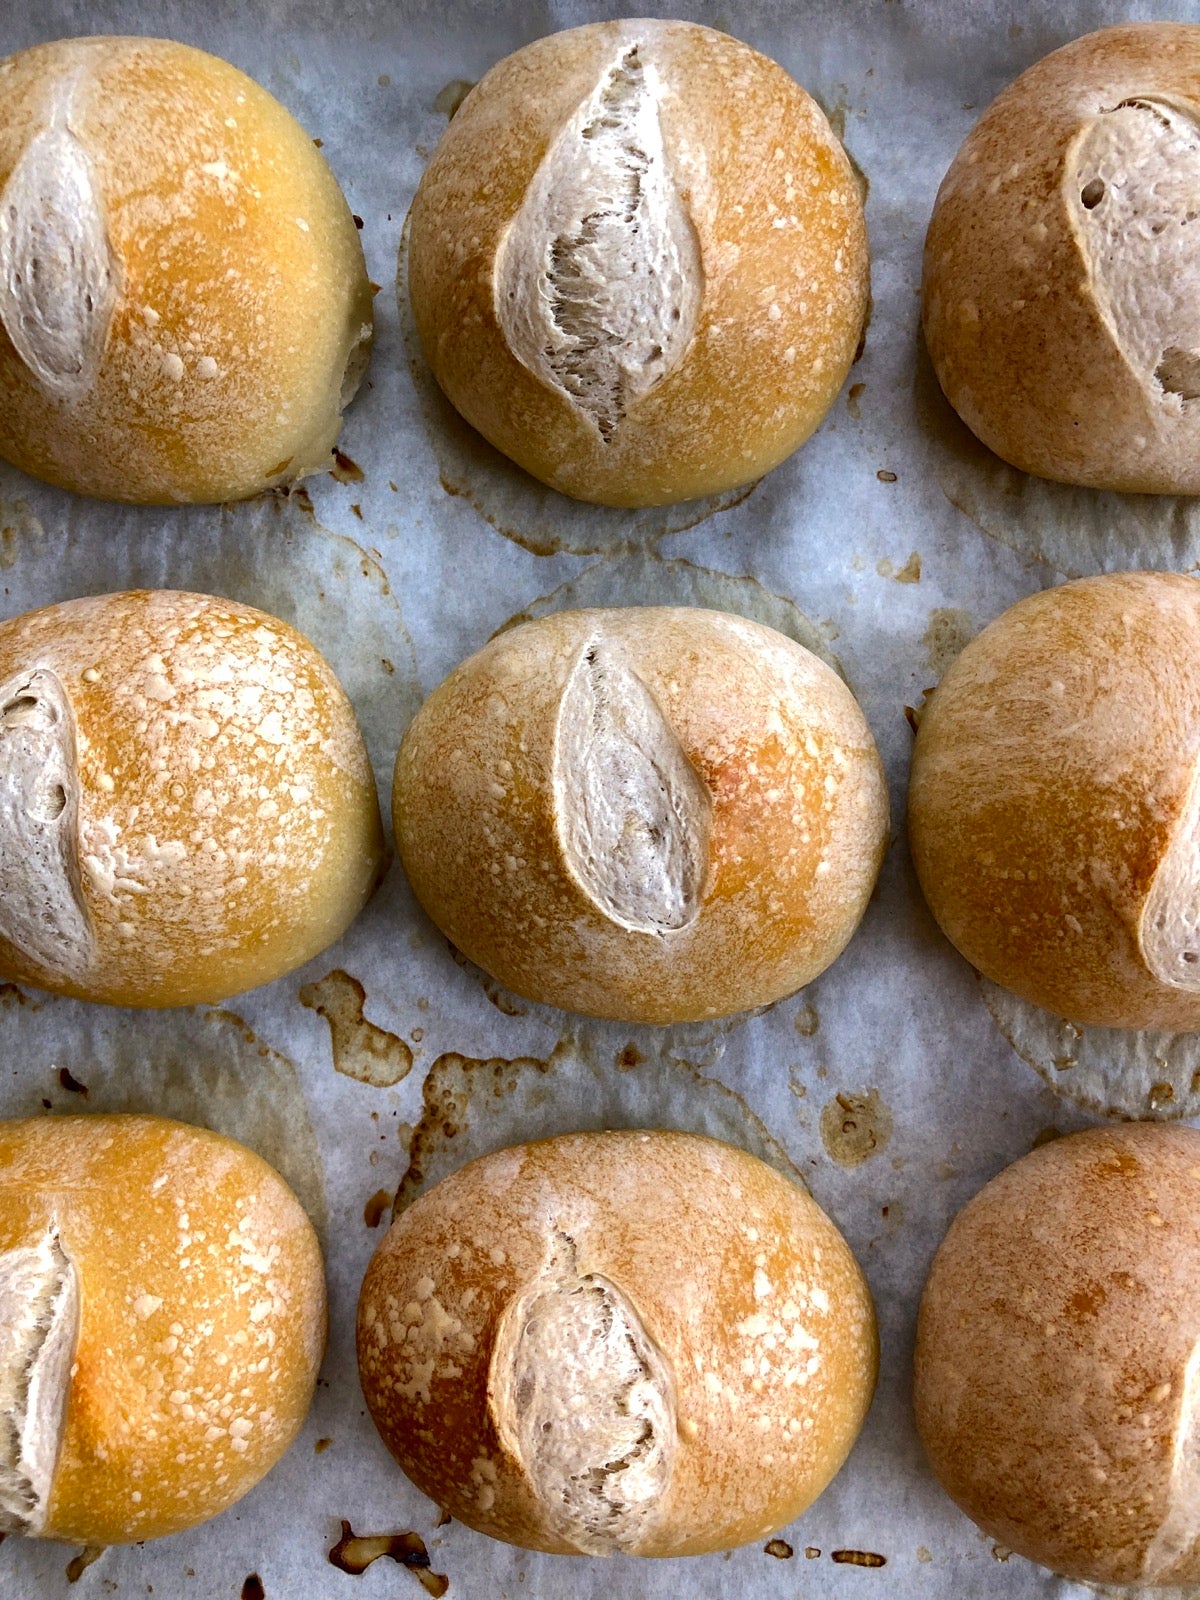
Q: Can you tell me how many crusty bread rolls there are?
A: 9